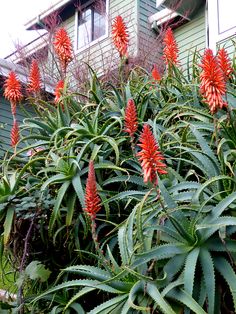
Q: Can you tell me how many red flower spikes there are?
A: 13